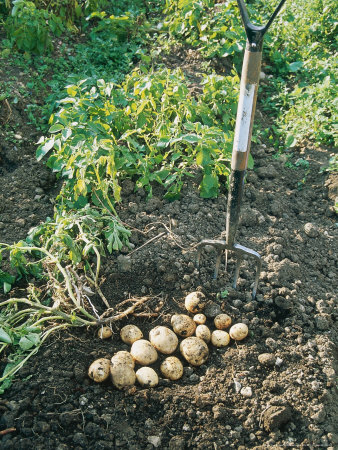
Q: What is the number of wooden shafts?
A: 1